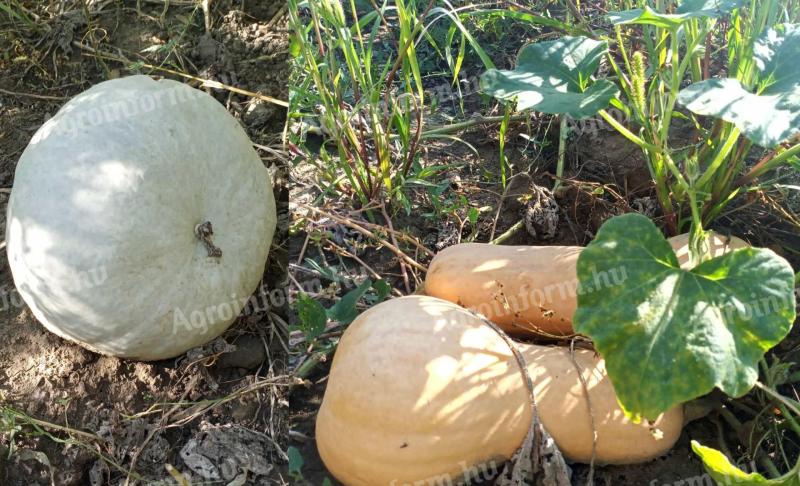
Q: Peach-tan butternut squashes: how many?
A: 2